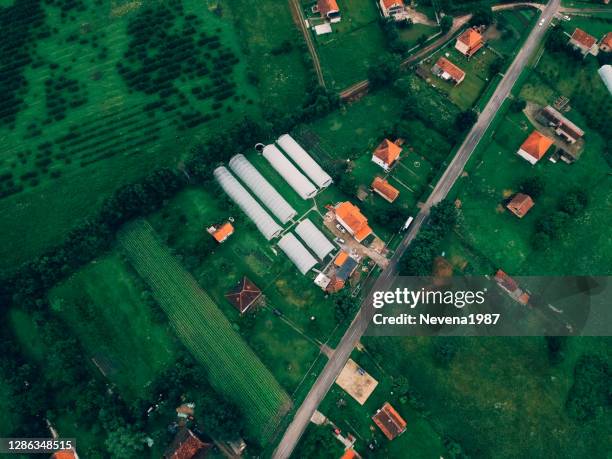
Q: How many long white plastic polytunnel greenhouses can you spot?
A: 6